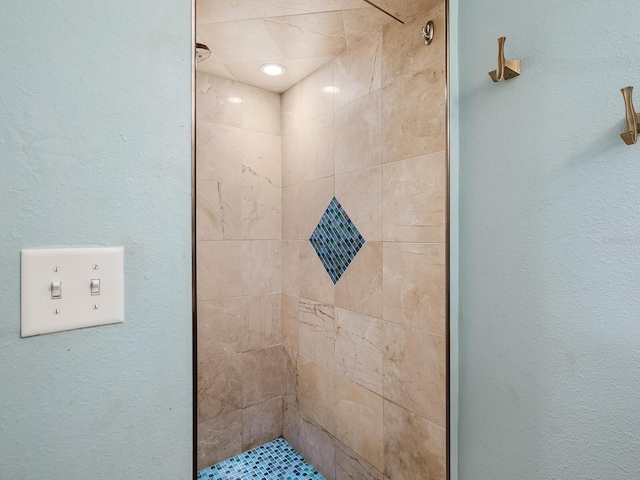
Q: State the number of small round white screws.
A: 4